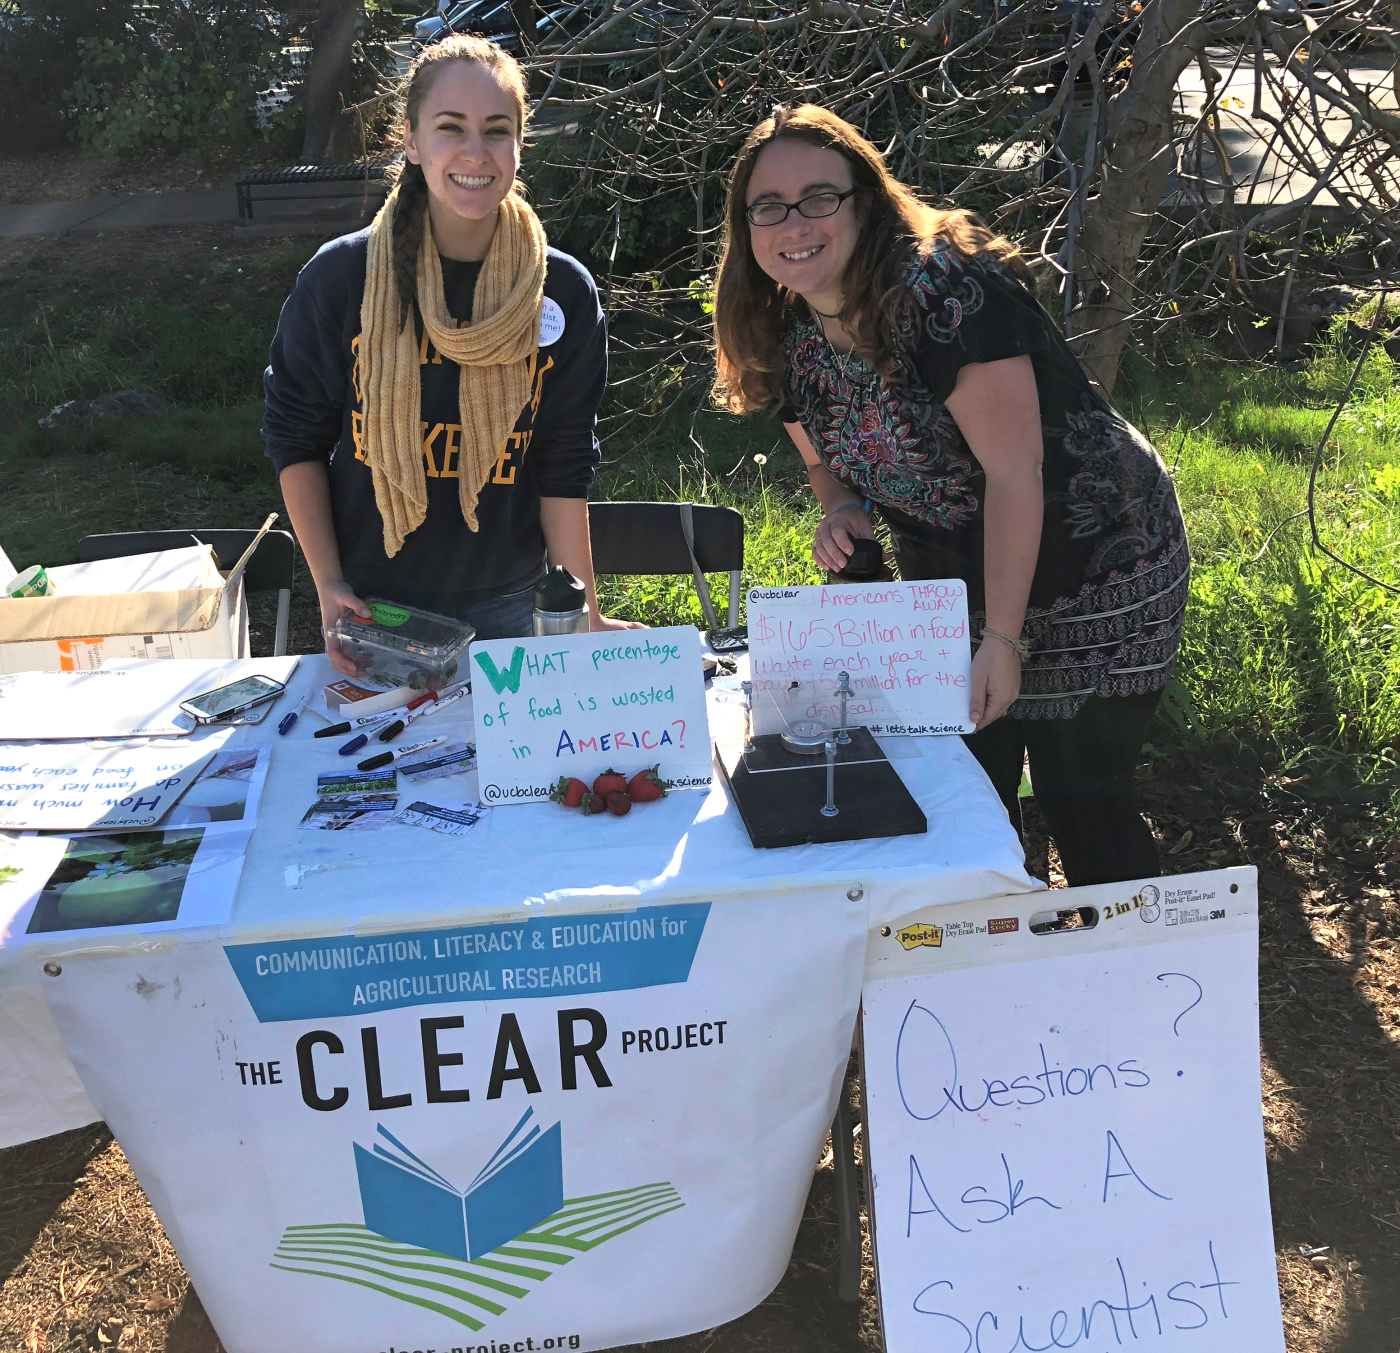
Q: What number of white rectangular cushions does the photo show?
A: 0